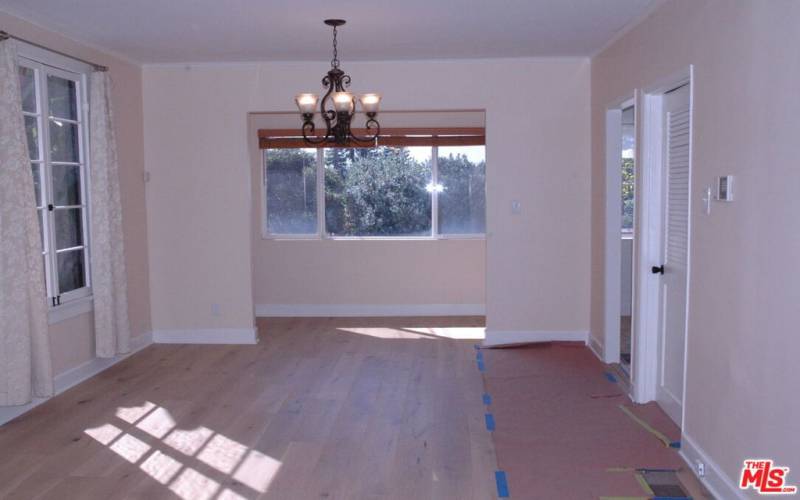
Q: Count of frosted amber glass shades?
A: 3